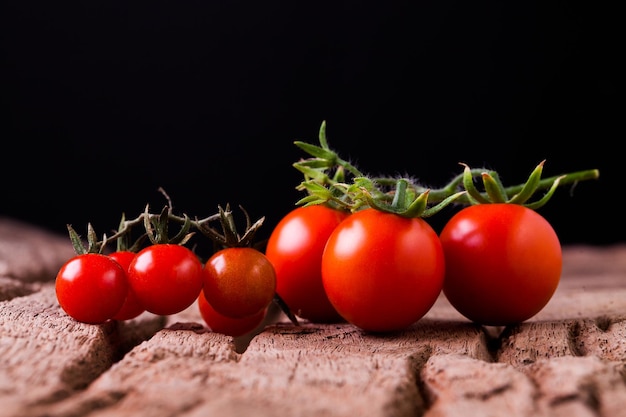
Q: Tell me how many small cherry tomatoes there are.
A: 5